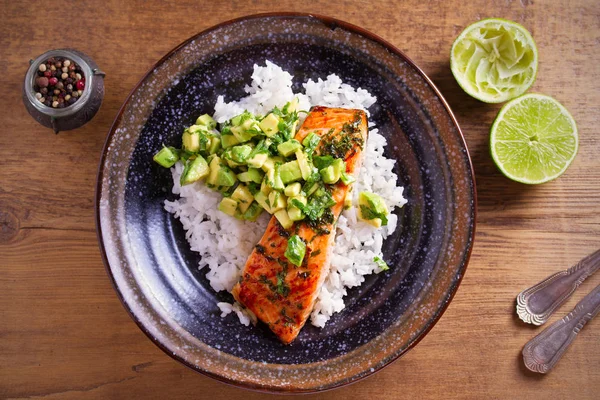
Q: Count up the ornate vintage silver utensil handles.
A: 2